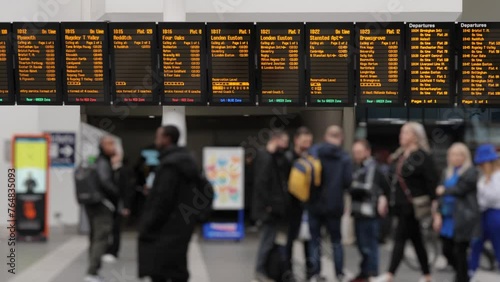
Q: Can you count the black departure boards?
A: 11